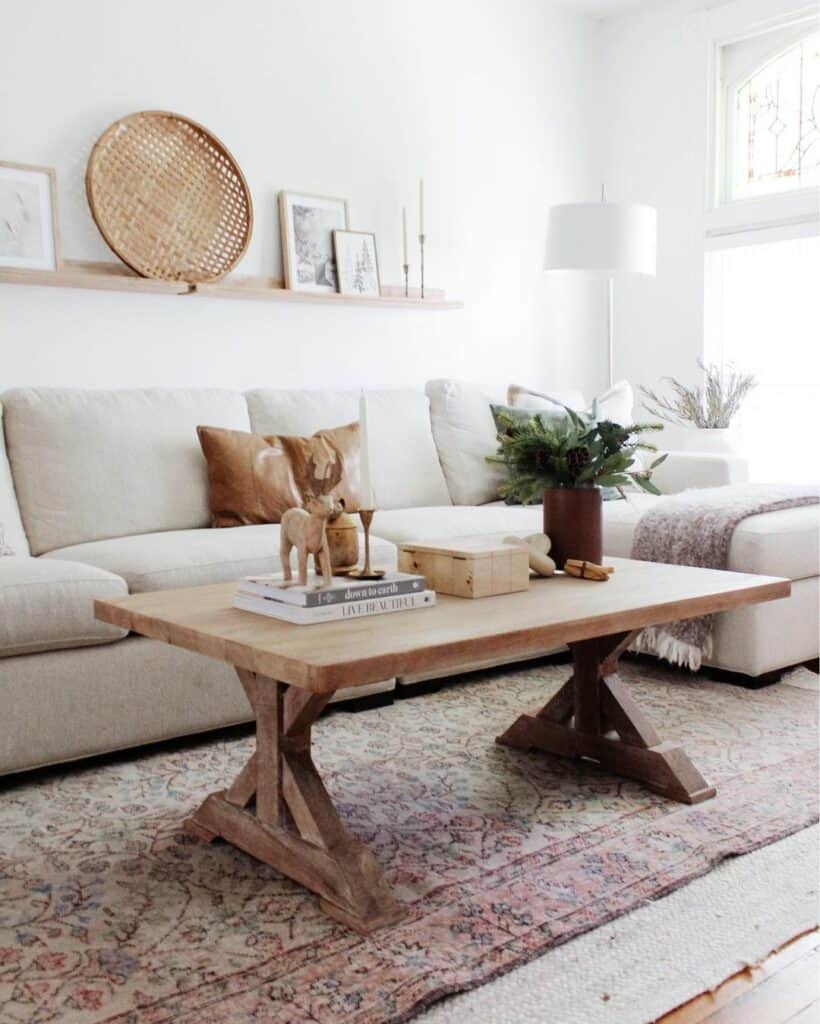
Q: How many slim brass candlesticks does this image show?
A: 3